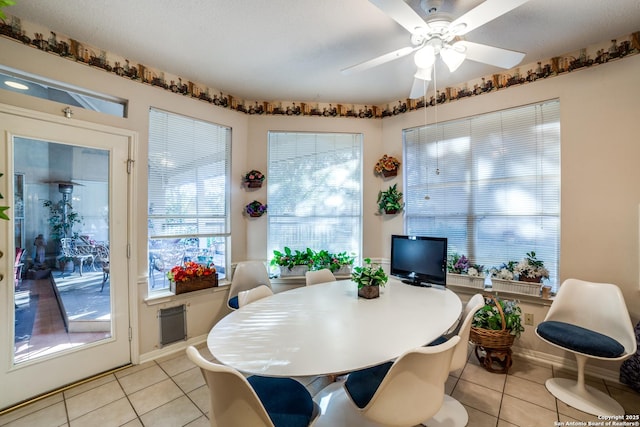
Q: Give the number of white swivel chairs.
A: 7